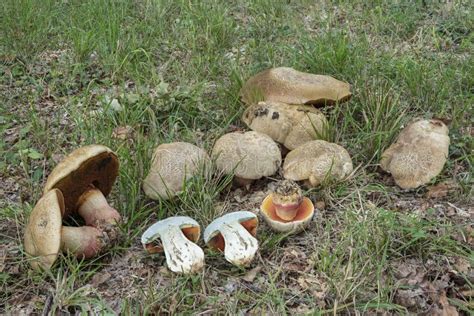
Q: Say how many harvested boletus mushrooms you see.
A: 11